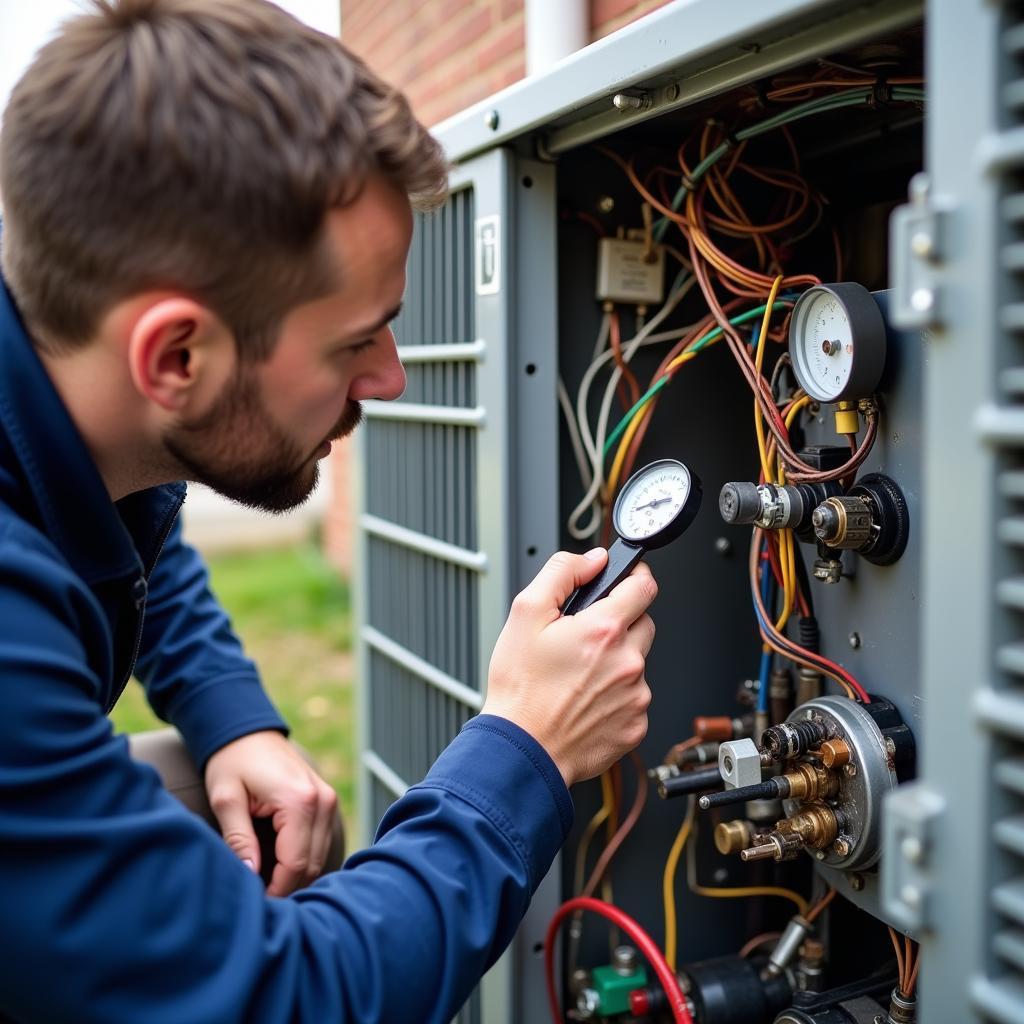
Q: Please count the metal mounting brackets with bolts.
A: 2